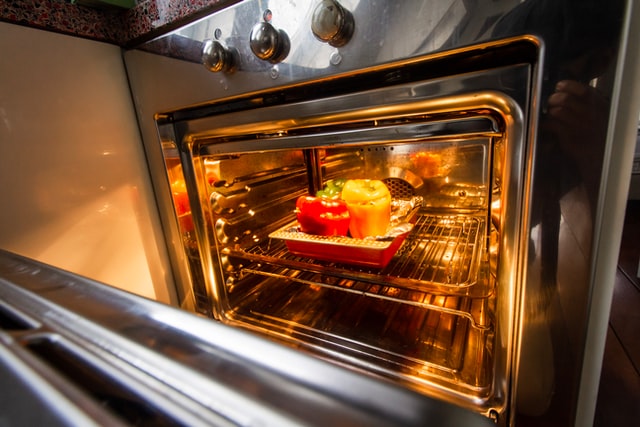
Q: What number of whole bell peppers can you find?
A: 3